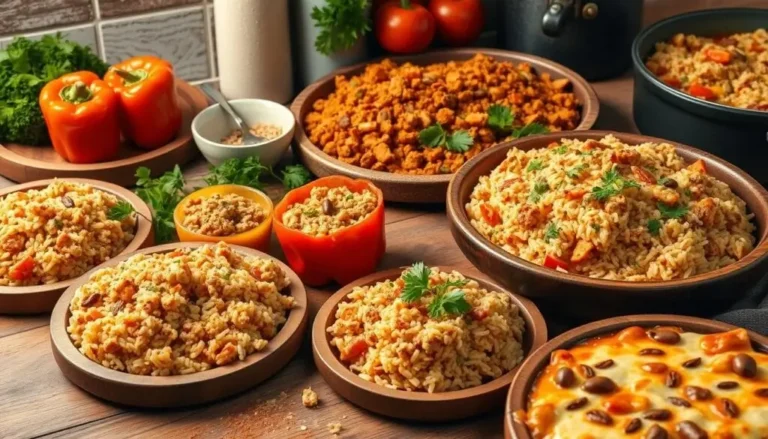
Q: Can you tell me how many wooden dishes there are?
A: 7